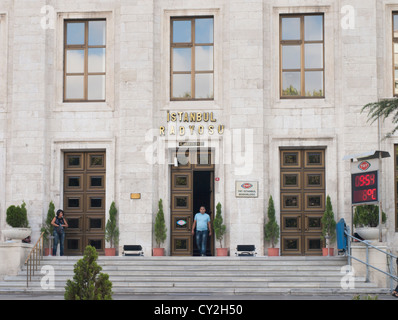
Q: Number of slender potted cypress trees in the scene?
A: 6